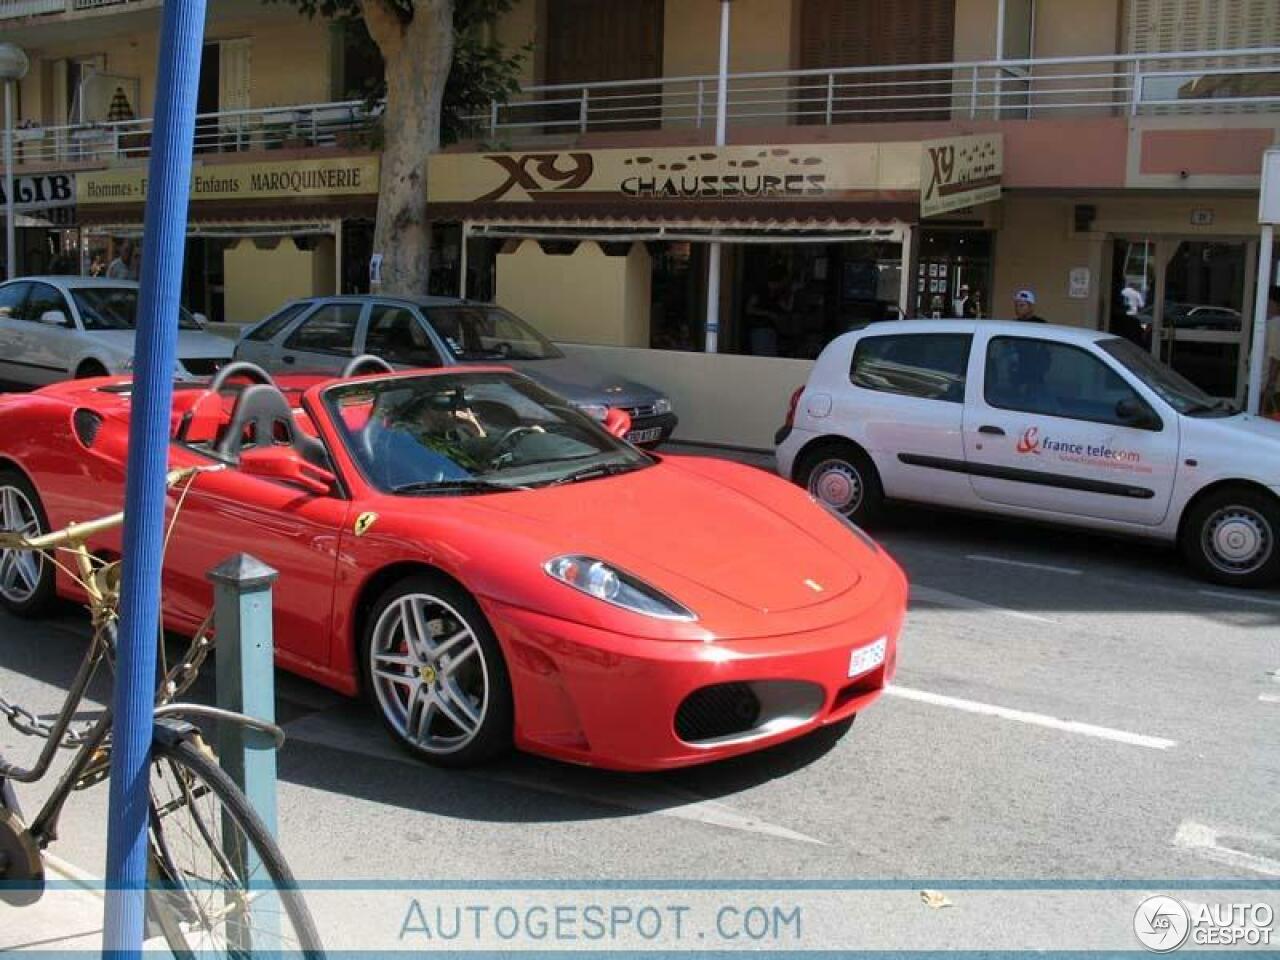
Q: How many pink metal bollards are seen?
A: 0